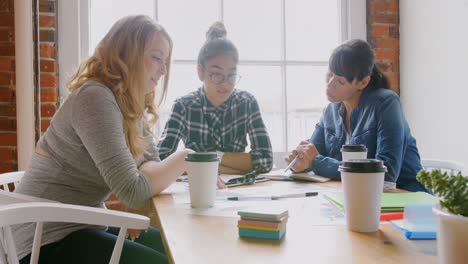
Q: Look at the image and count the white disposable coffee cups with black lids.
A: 3